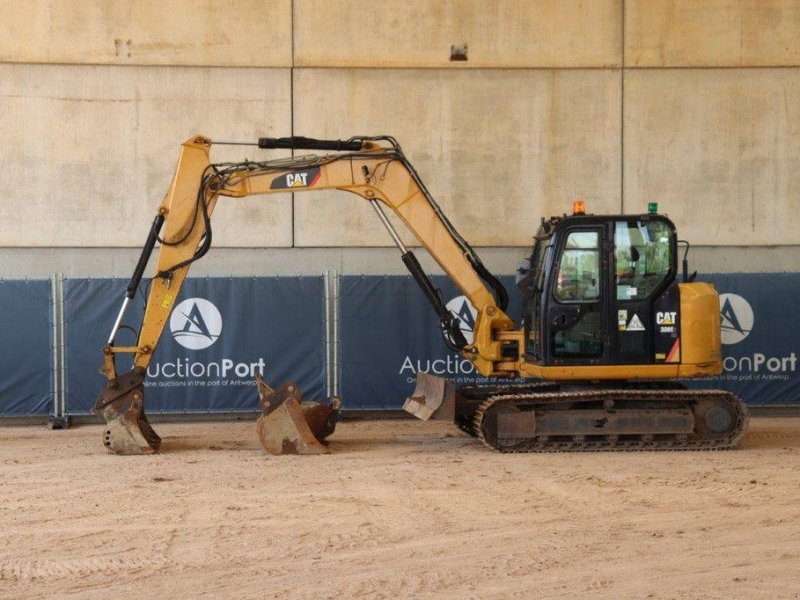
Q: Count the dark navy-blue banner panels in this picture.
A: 4